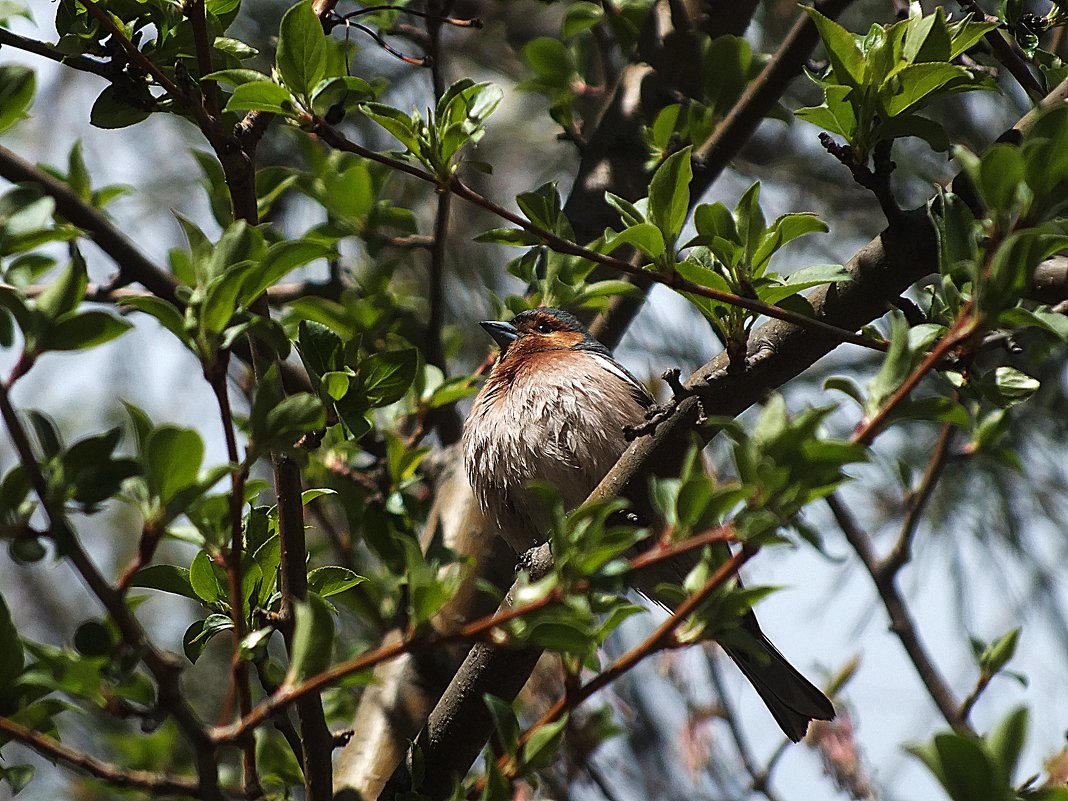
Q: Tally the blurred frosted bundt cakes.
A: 0